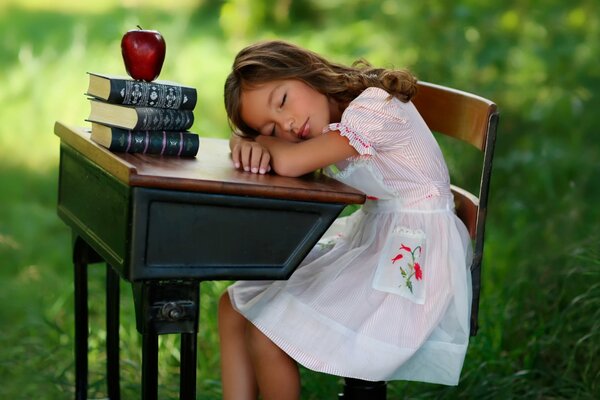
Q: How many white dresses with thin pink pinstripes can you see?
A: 1